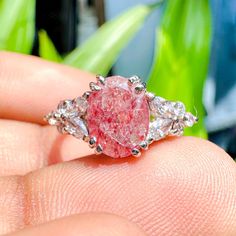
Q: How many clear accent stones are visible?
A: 10